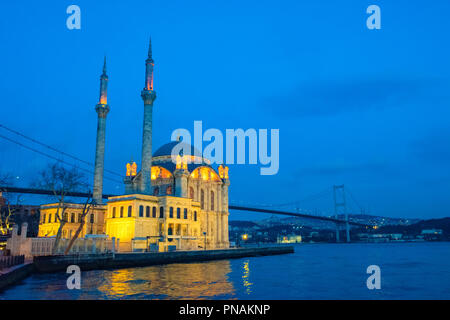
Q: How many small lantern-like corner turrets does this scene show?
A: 3